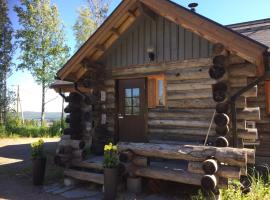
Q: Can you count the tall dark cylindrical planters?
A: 2